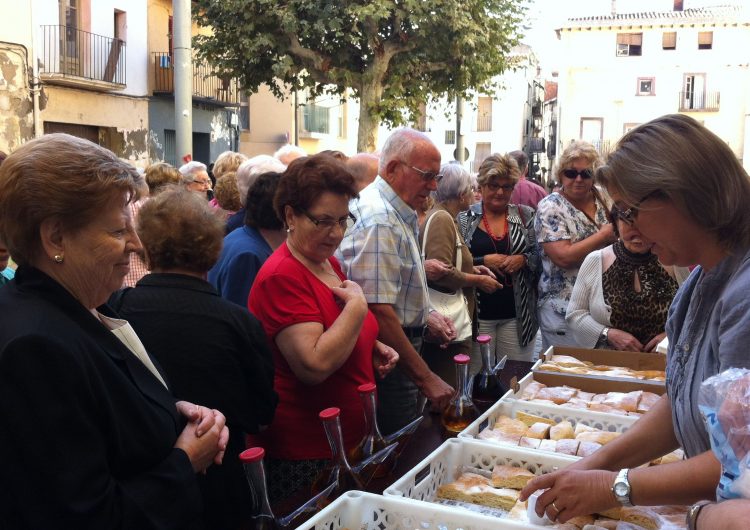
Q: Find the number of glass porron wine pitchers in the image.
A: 5